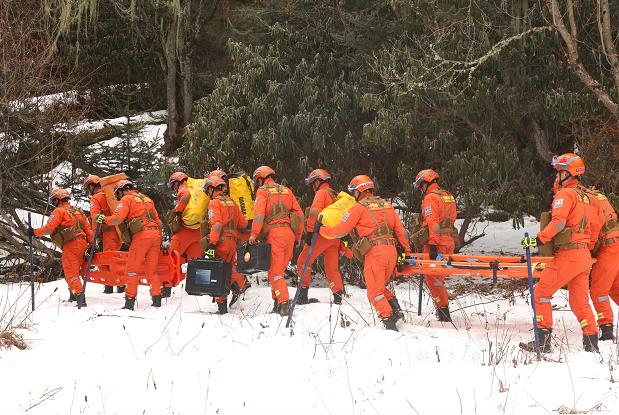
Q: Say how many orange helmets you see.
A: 11